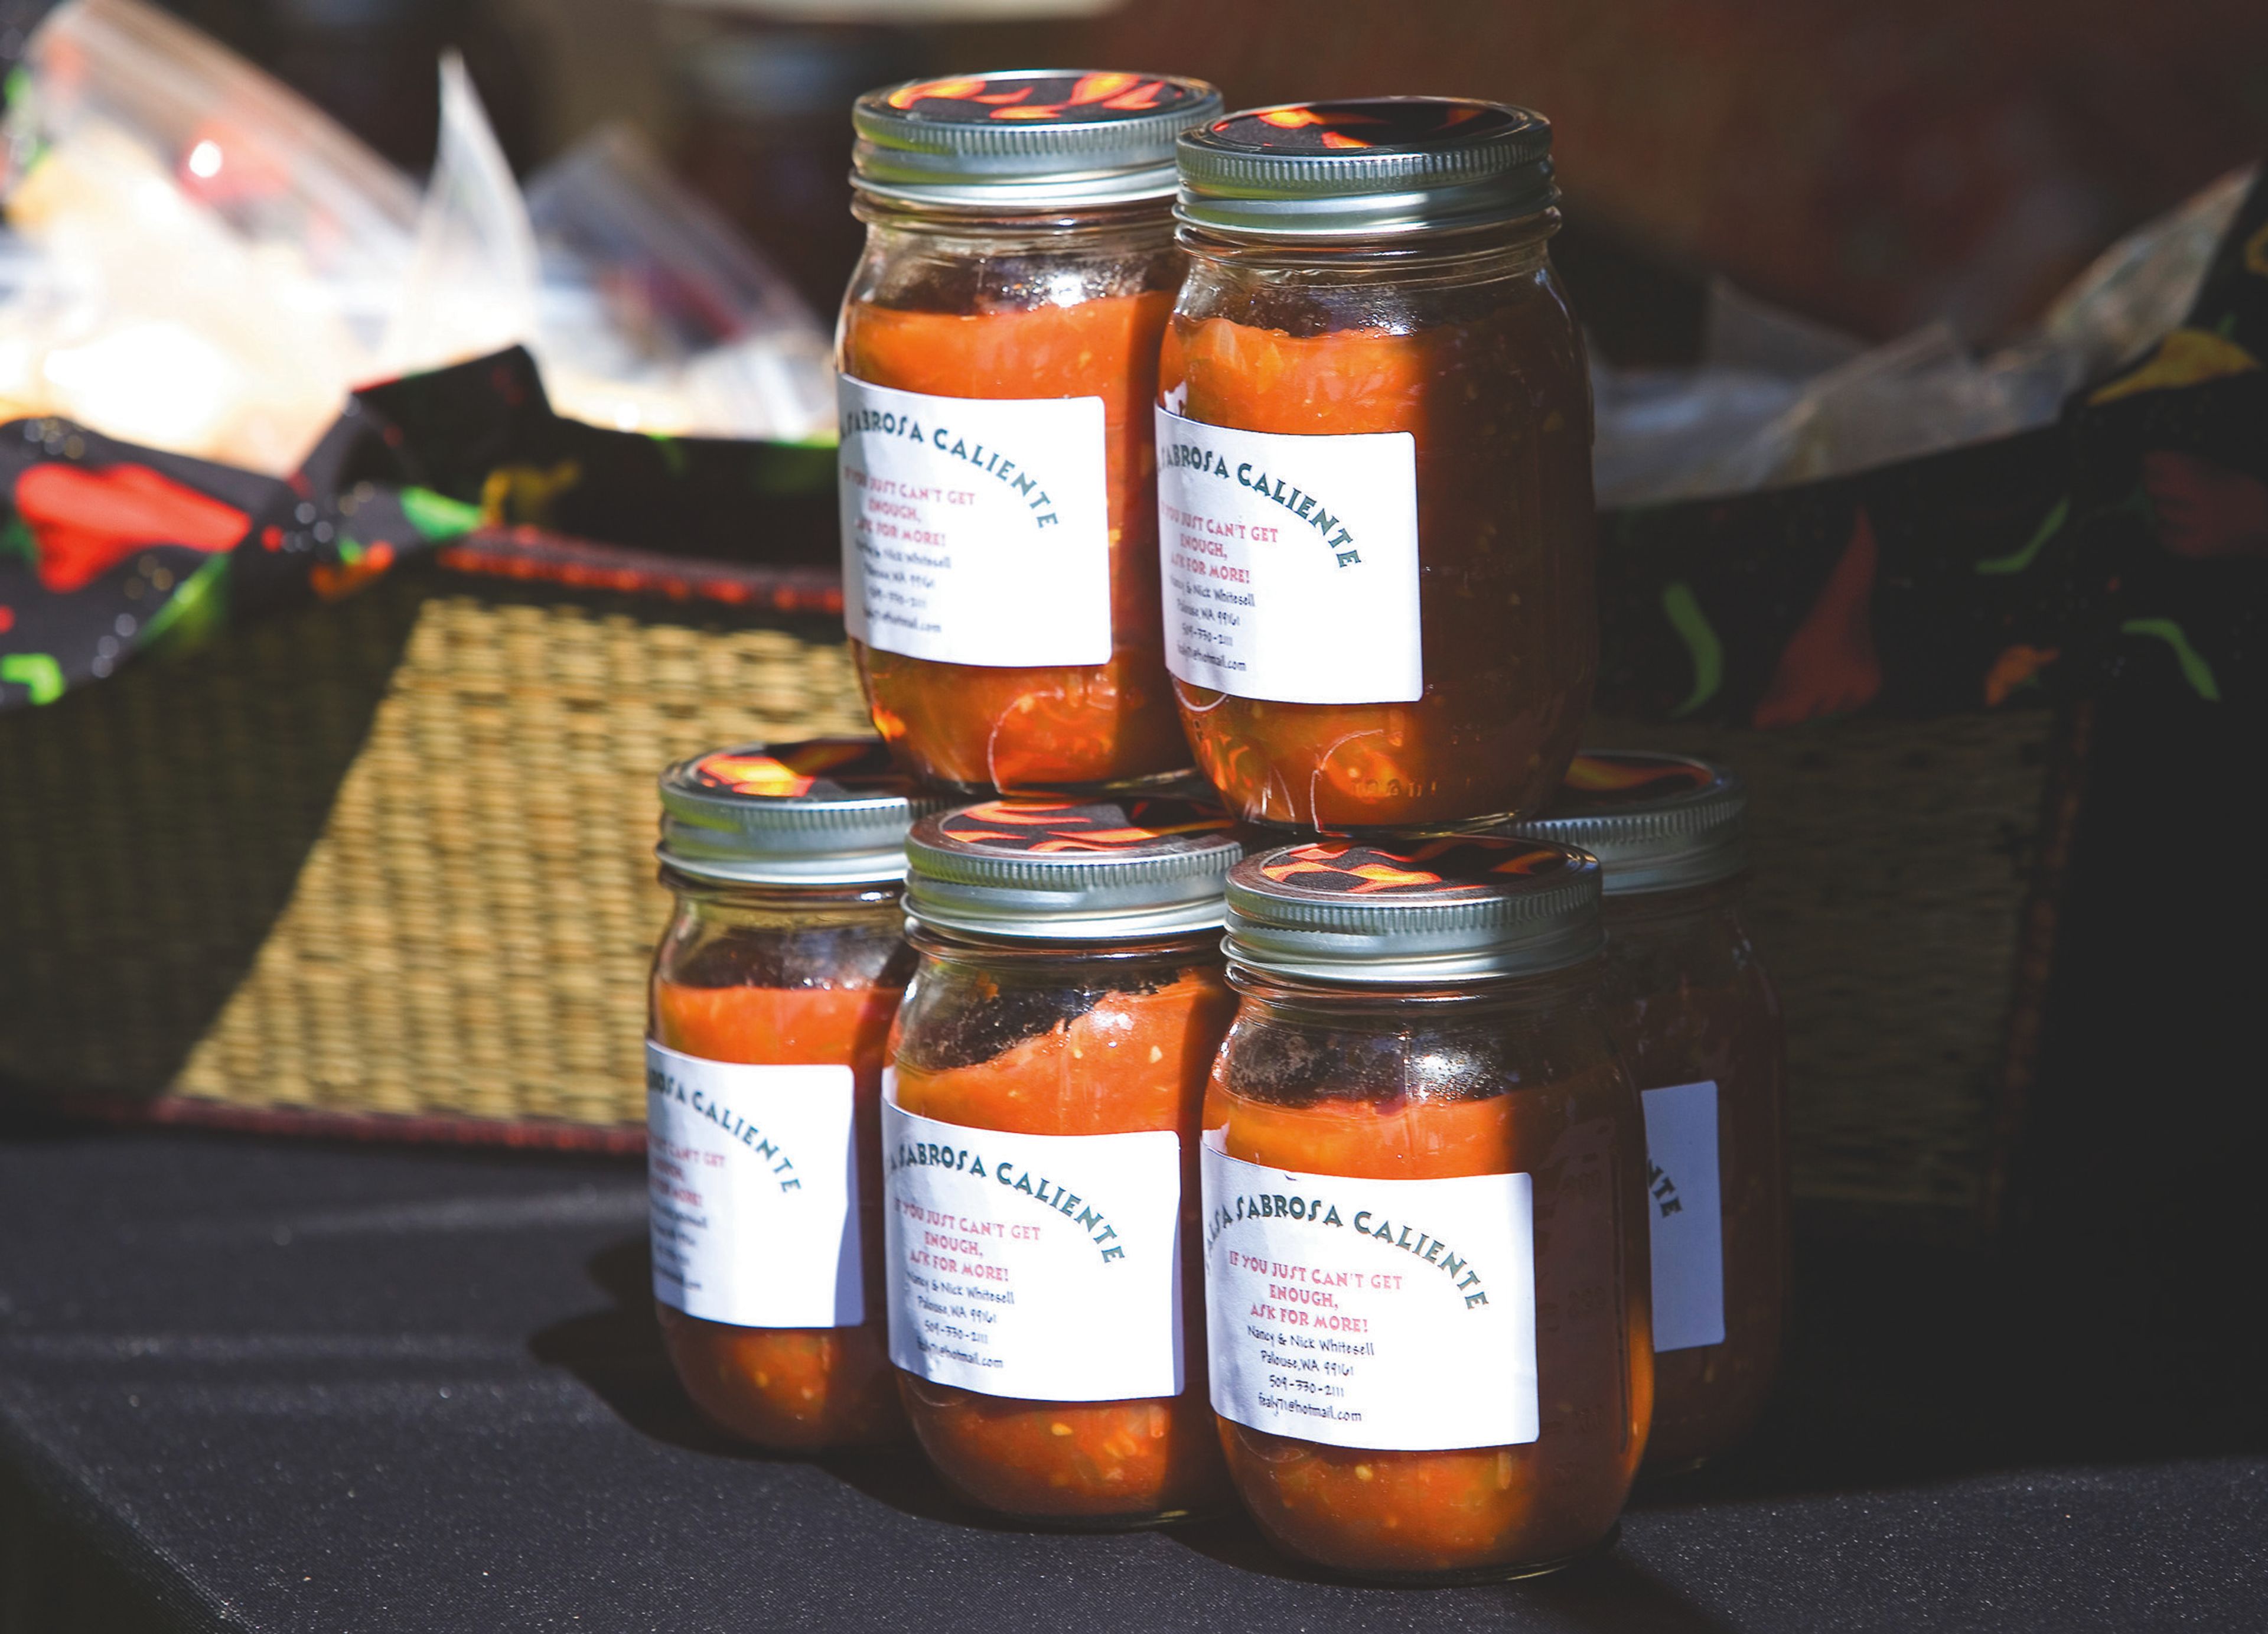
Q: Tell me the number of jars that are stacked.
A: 6